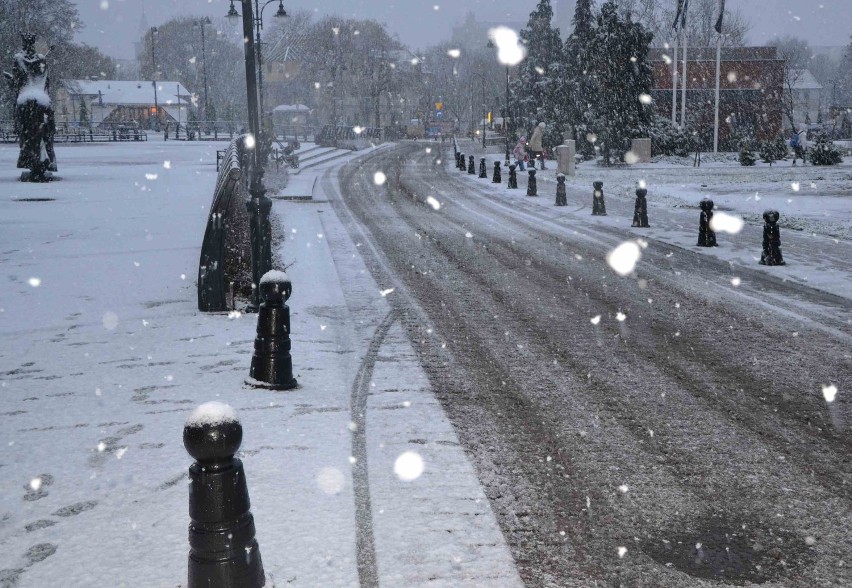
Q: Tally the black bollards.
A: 14